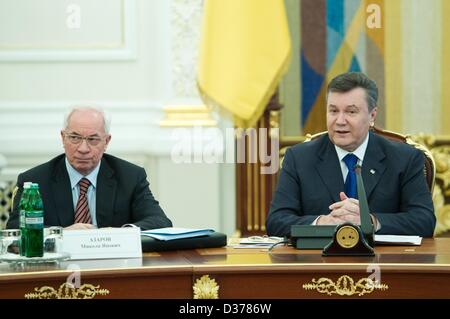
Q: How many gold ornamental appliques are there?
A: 3